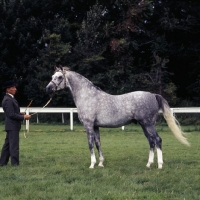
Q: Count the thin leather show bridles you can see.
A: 1